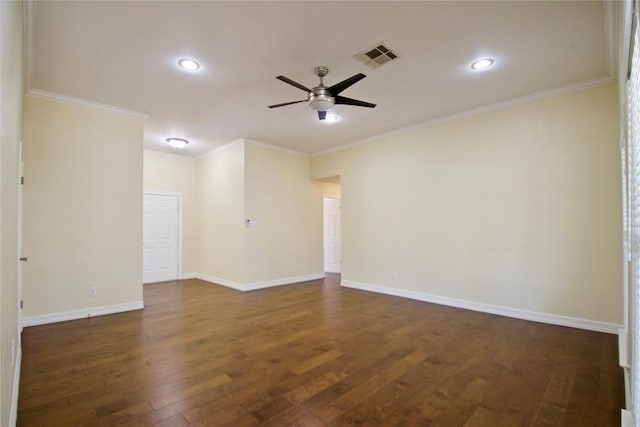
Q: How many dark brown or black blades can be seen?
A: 5